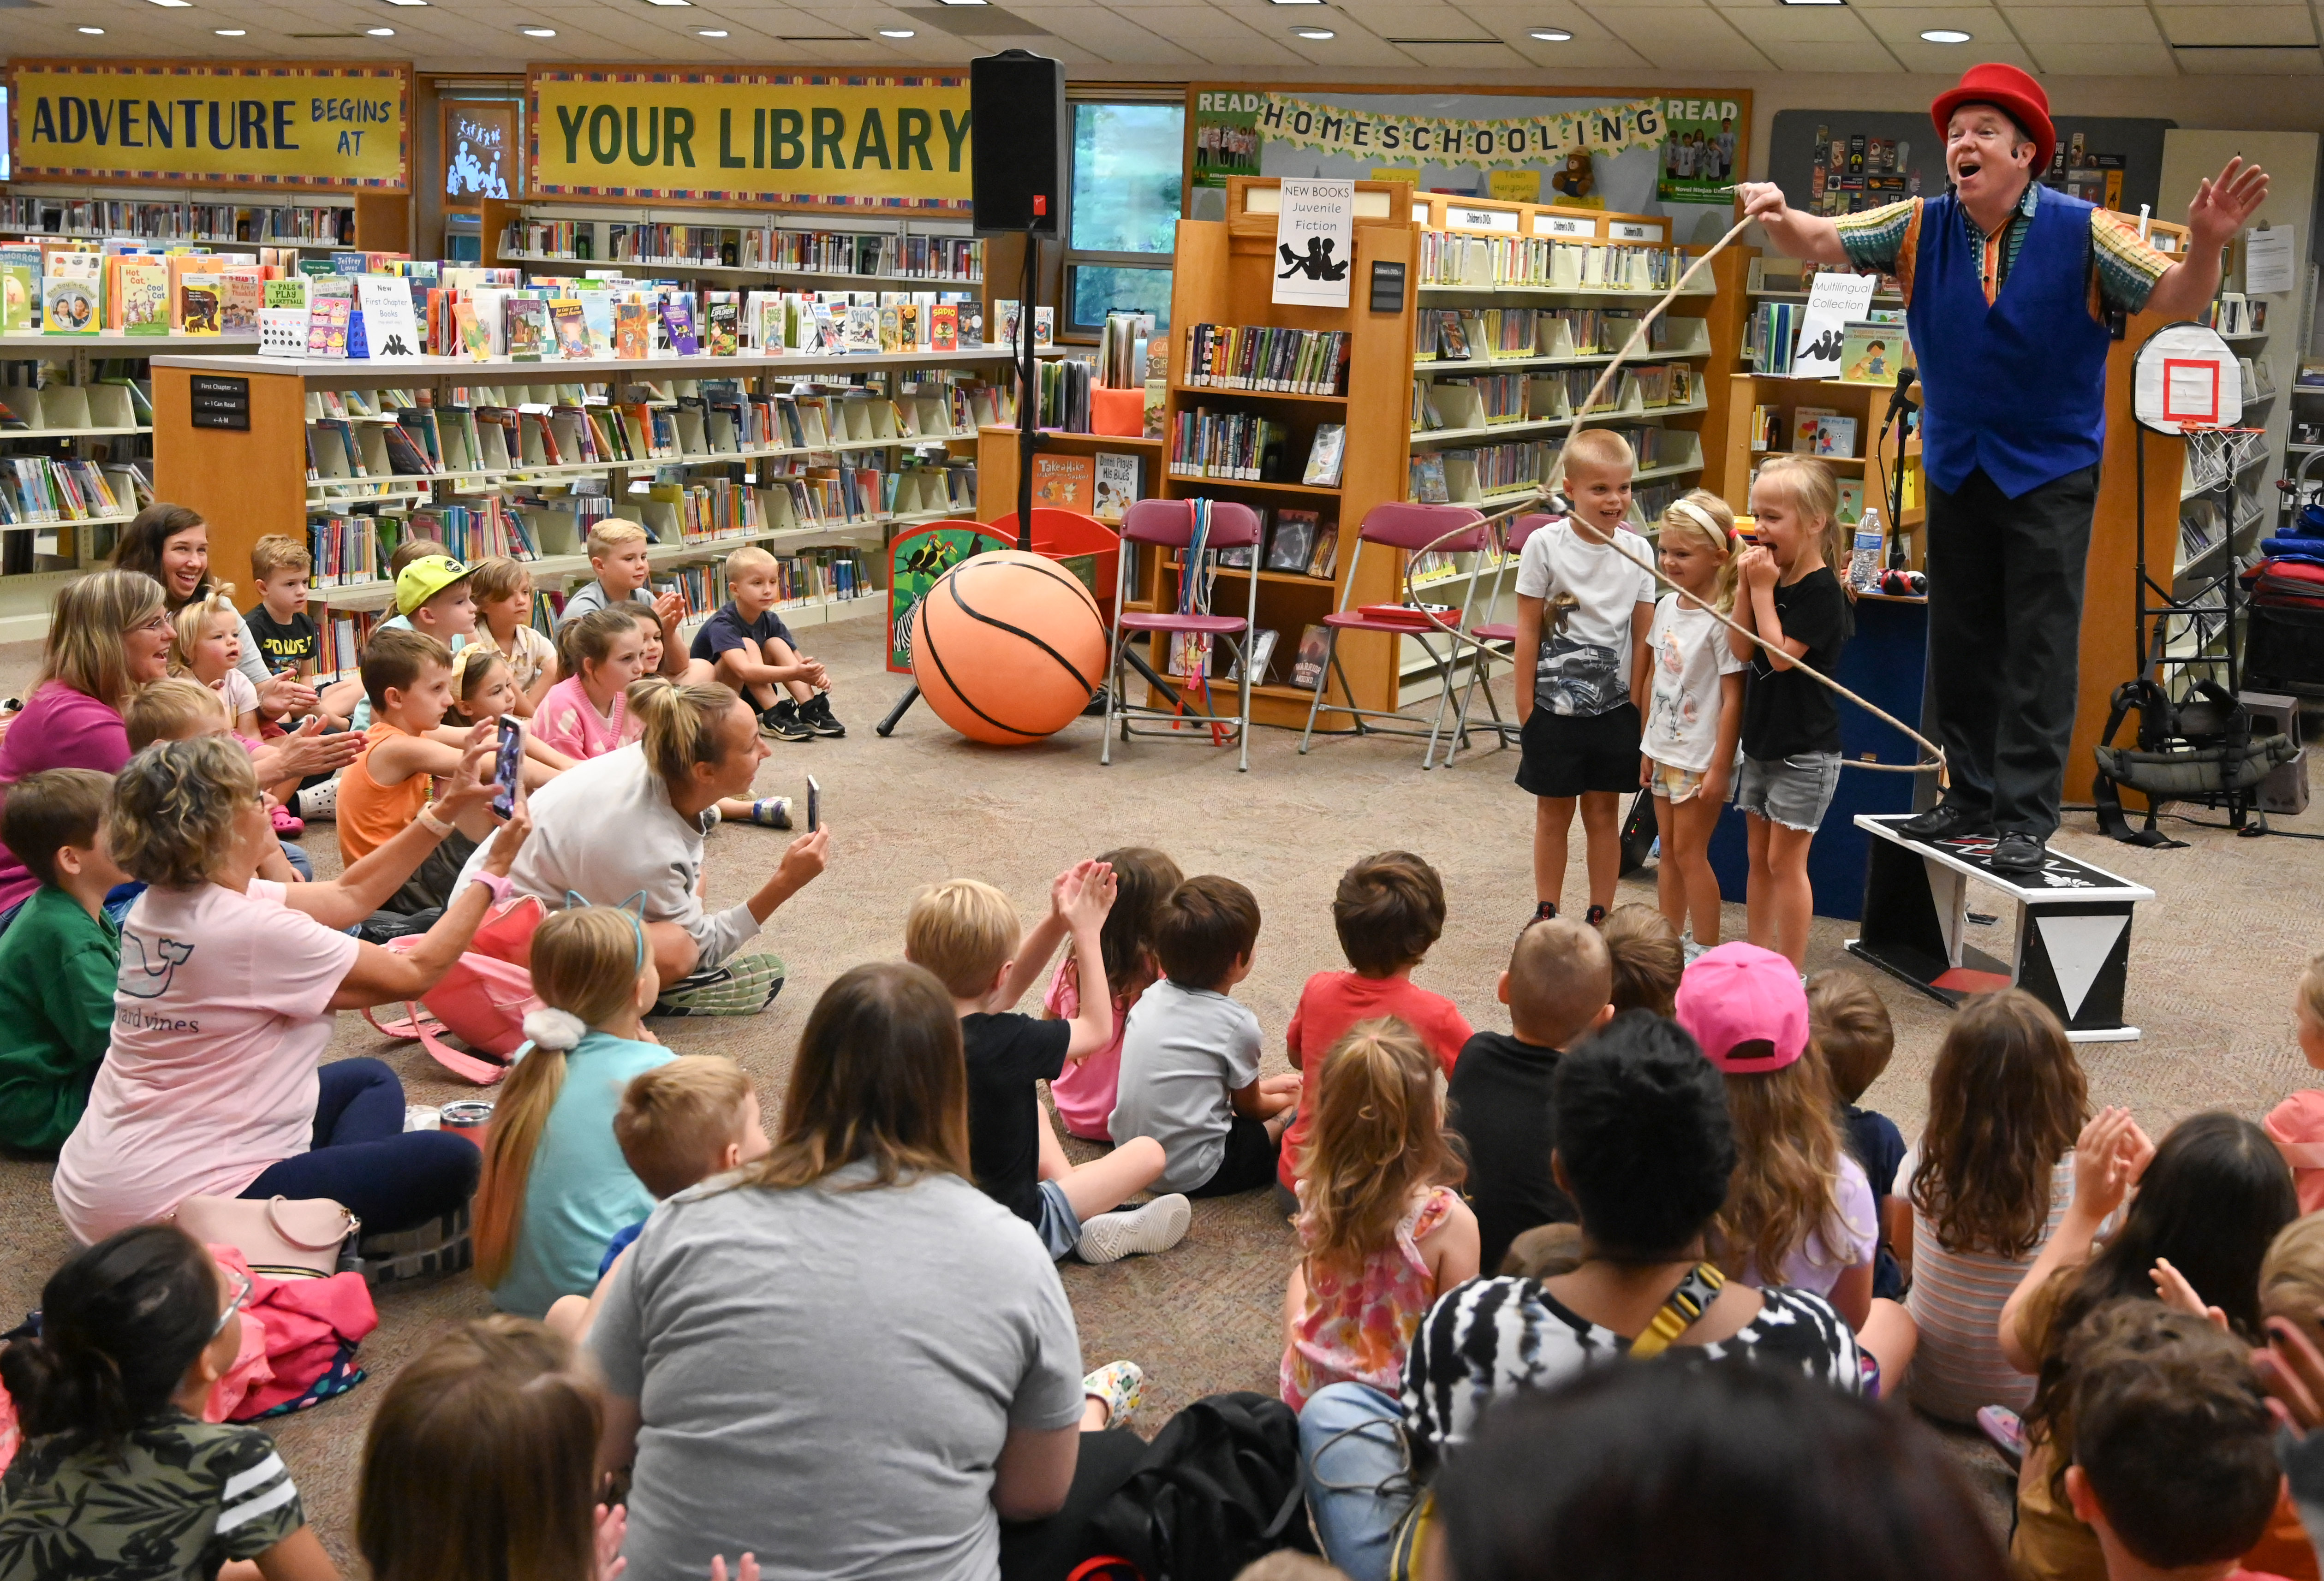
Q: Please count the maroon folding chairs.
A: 3